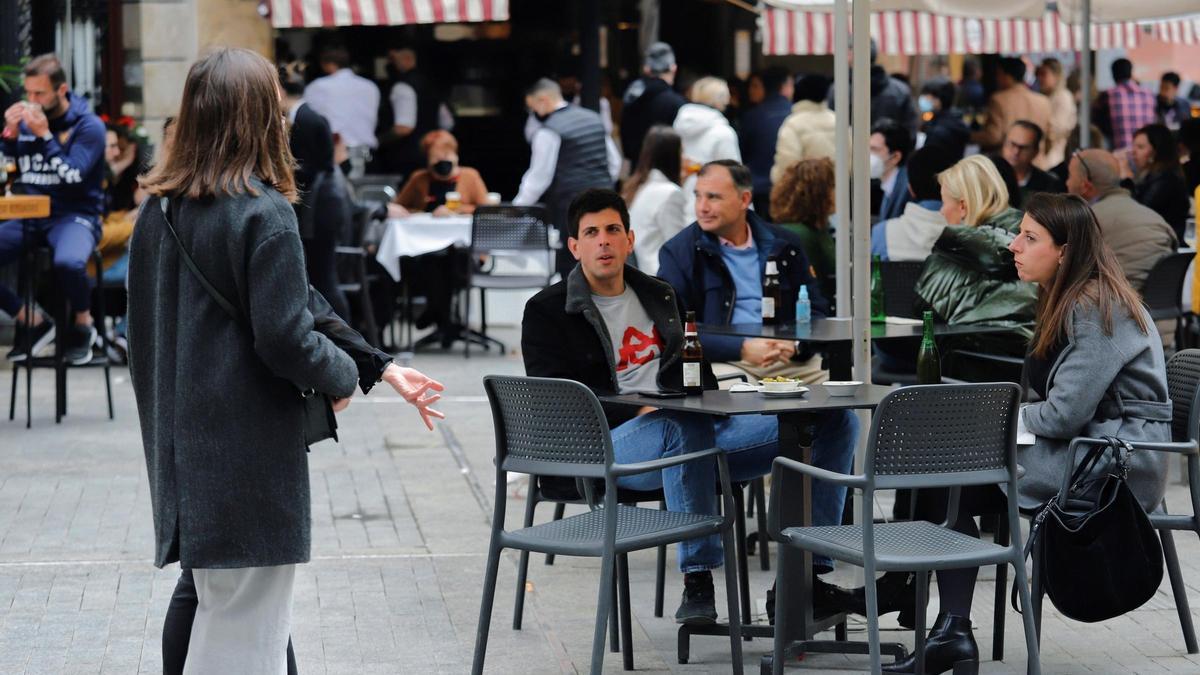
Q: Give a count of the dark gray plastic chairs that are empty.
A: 3